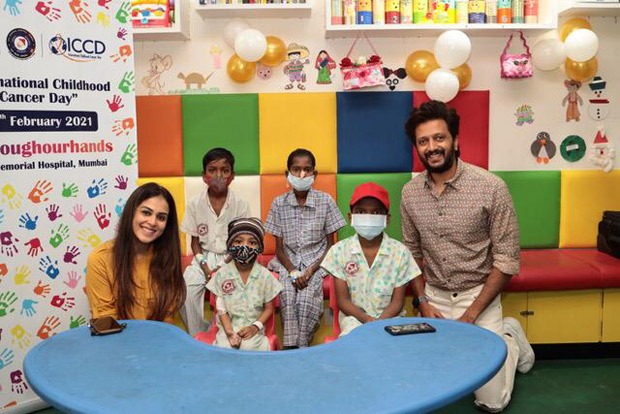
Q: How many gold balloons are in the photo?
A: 6